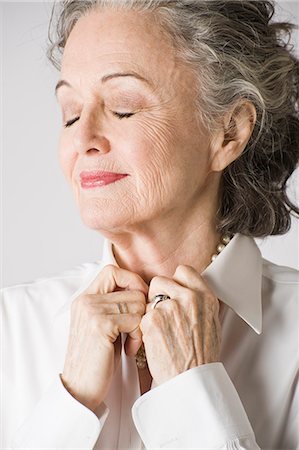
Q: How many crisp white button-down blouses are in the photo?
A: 1